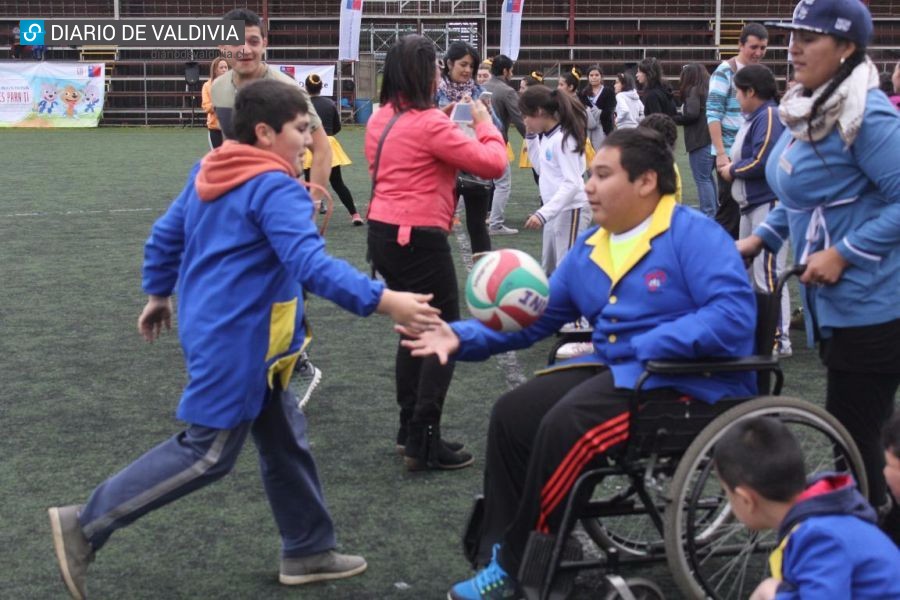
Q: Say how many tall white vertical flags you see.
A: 2